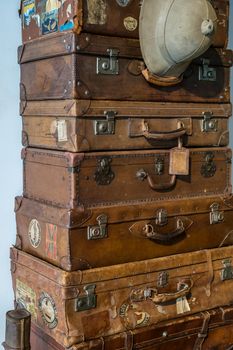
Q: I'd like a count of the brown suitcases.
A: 7